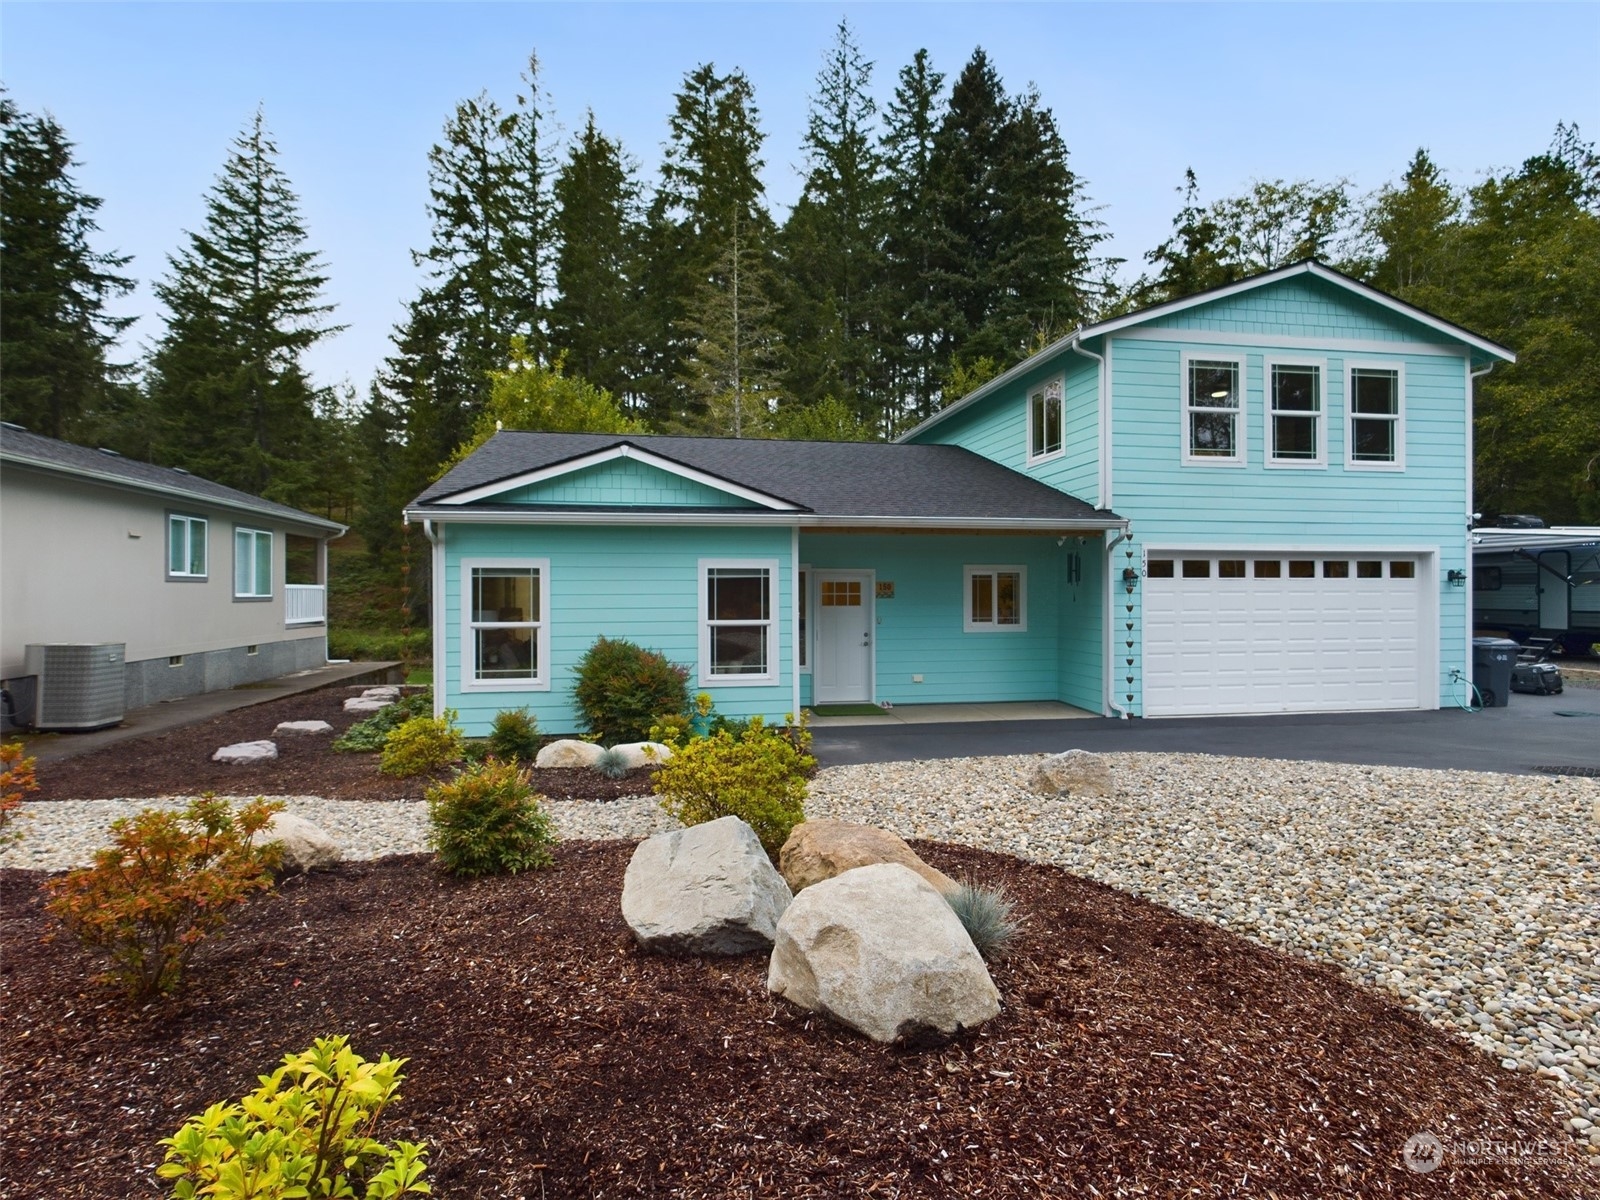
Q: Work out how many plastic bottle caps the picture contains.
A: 0